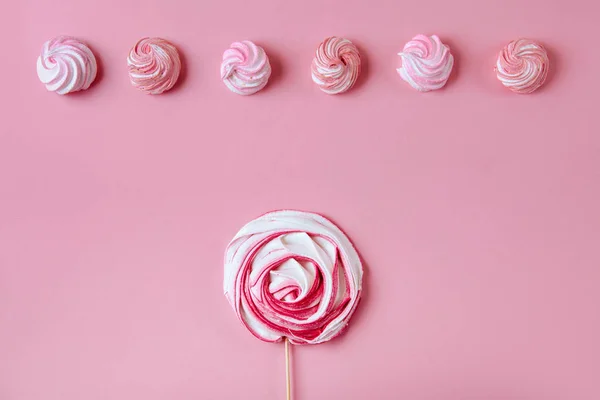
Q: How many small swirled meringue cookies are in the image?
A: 6